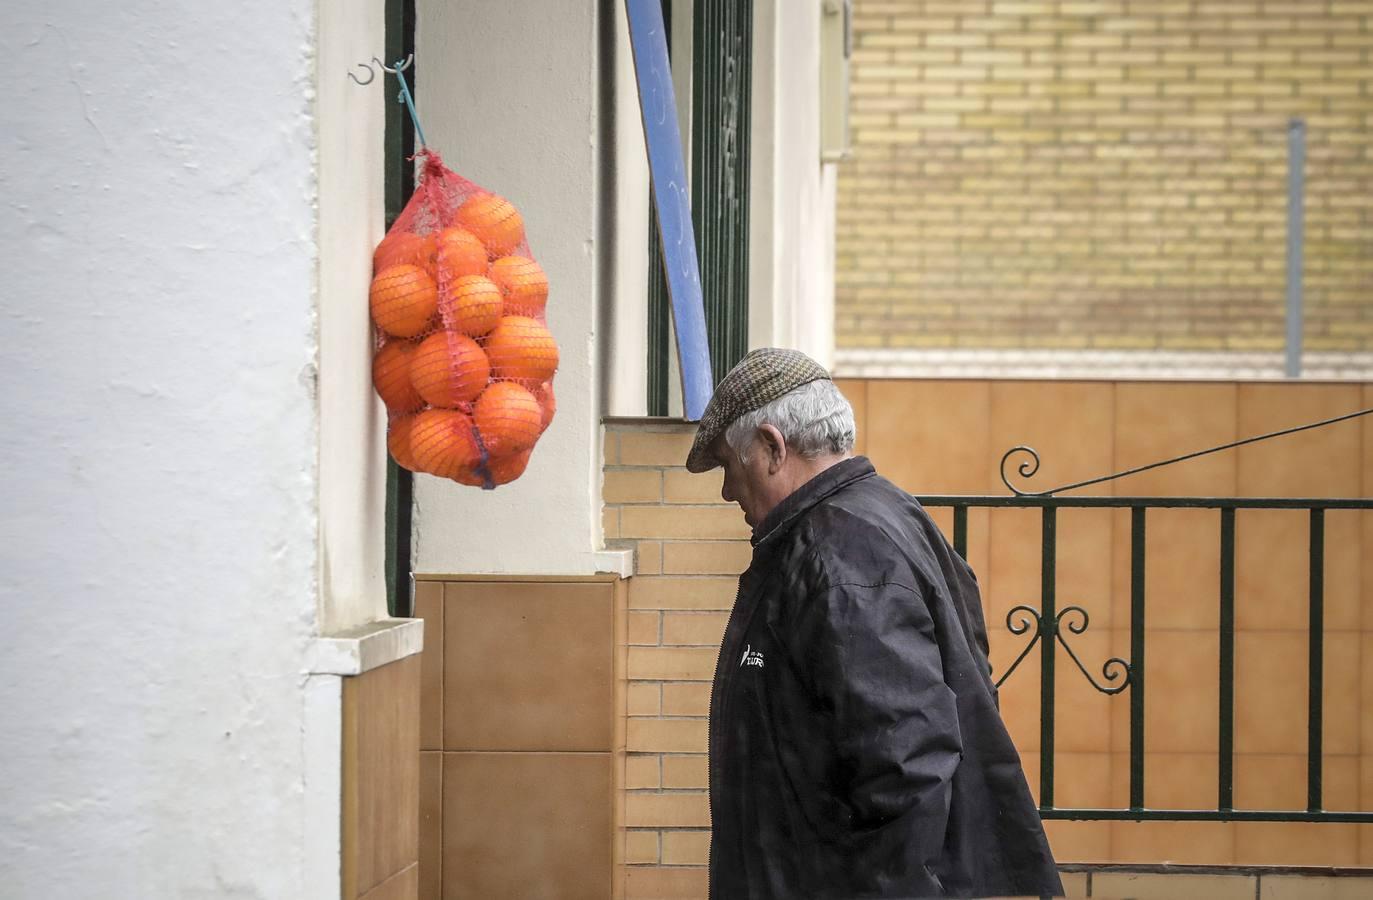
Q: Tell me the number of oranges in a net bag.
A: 14